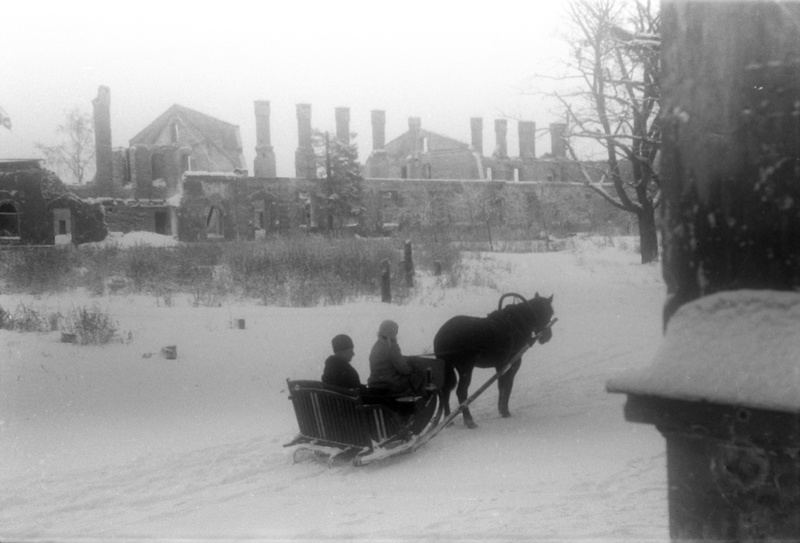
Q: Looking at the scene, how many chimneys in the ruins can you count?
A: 10